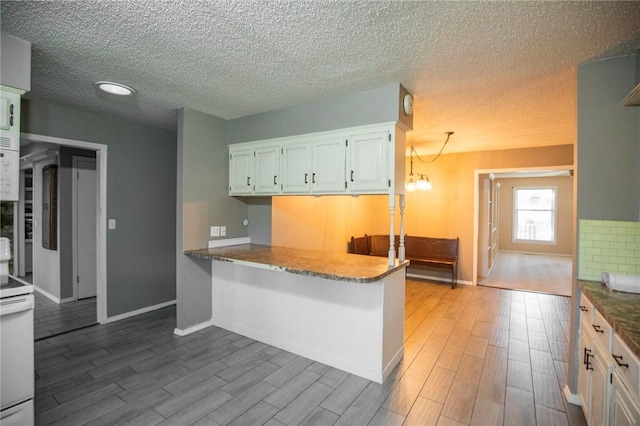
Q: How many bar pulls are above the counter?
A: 5